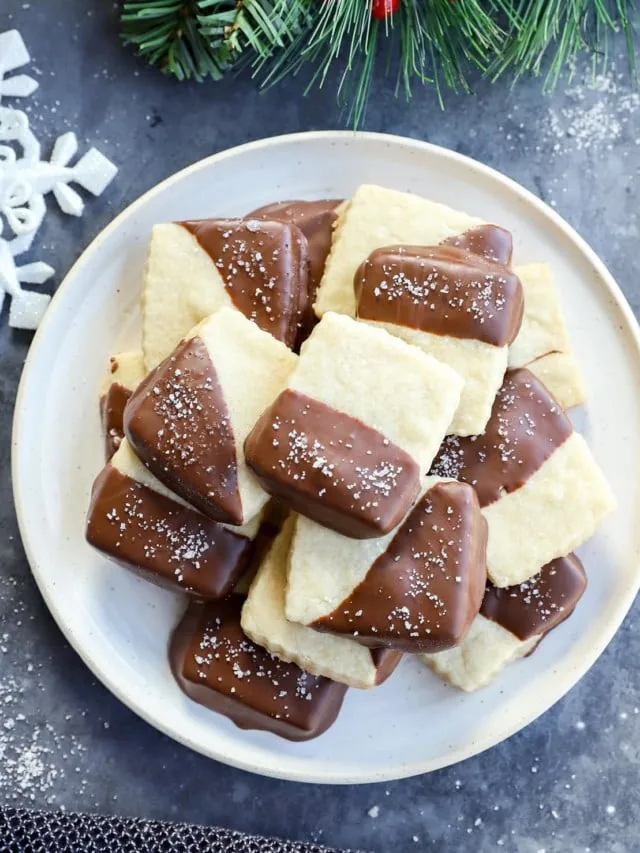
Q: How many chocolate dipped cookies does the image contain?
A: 14